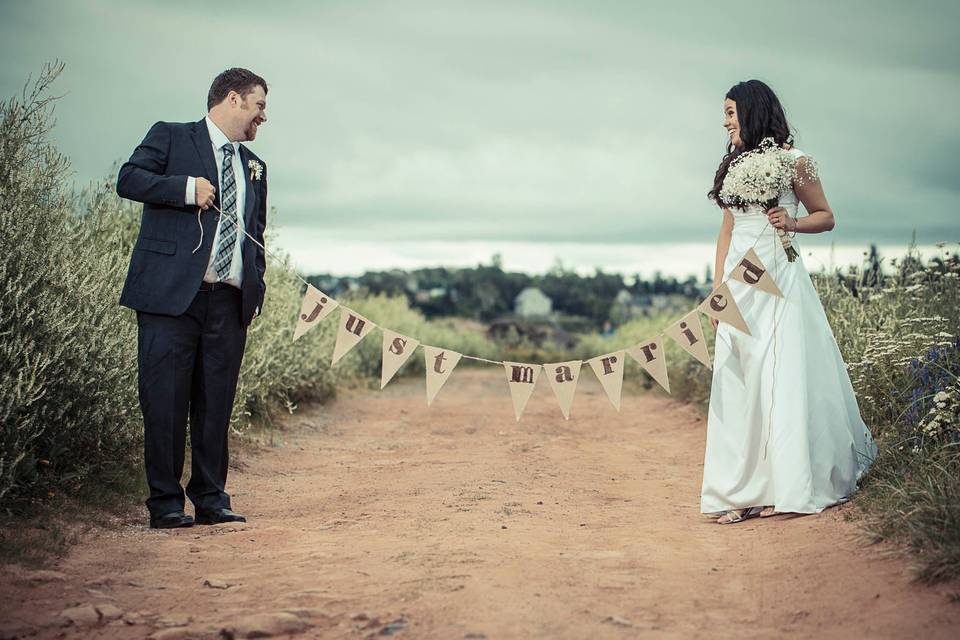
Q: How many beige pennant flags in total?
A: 11